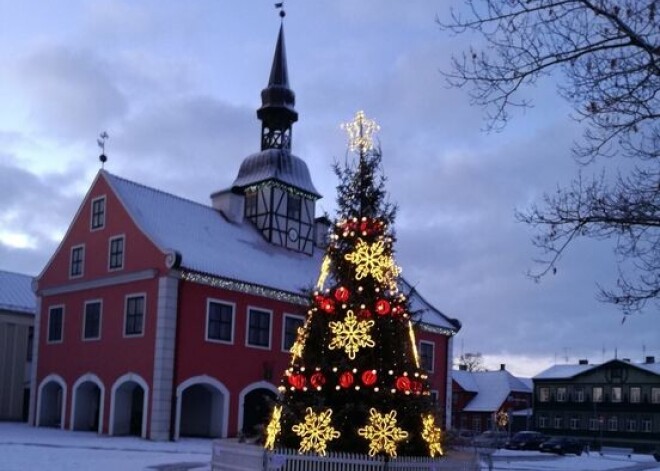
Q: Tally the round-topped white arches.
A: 5